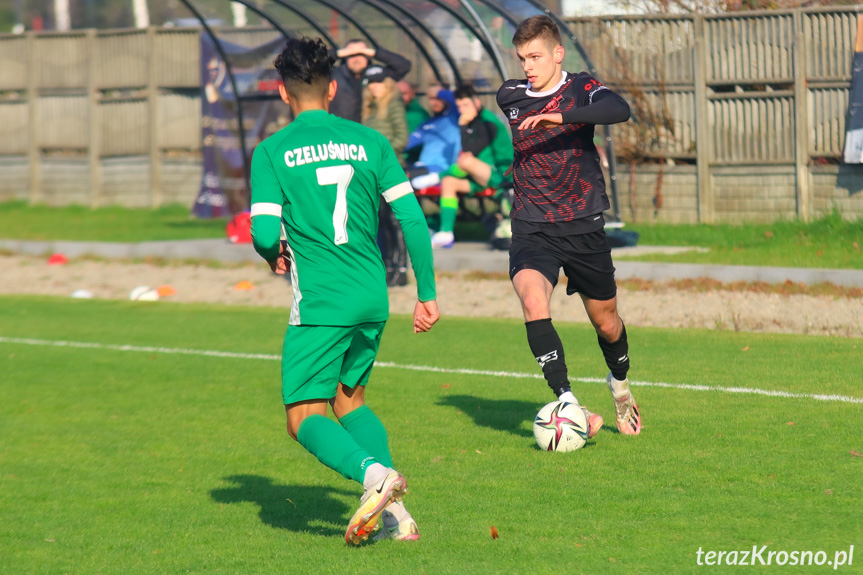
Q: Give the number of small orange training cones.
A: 2